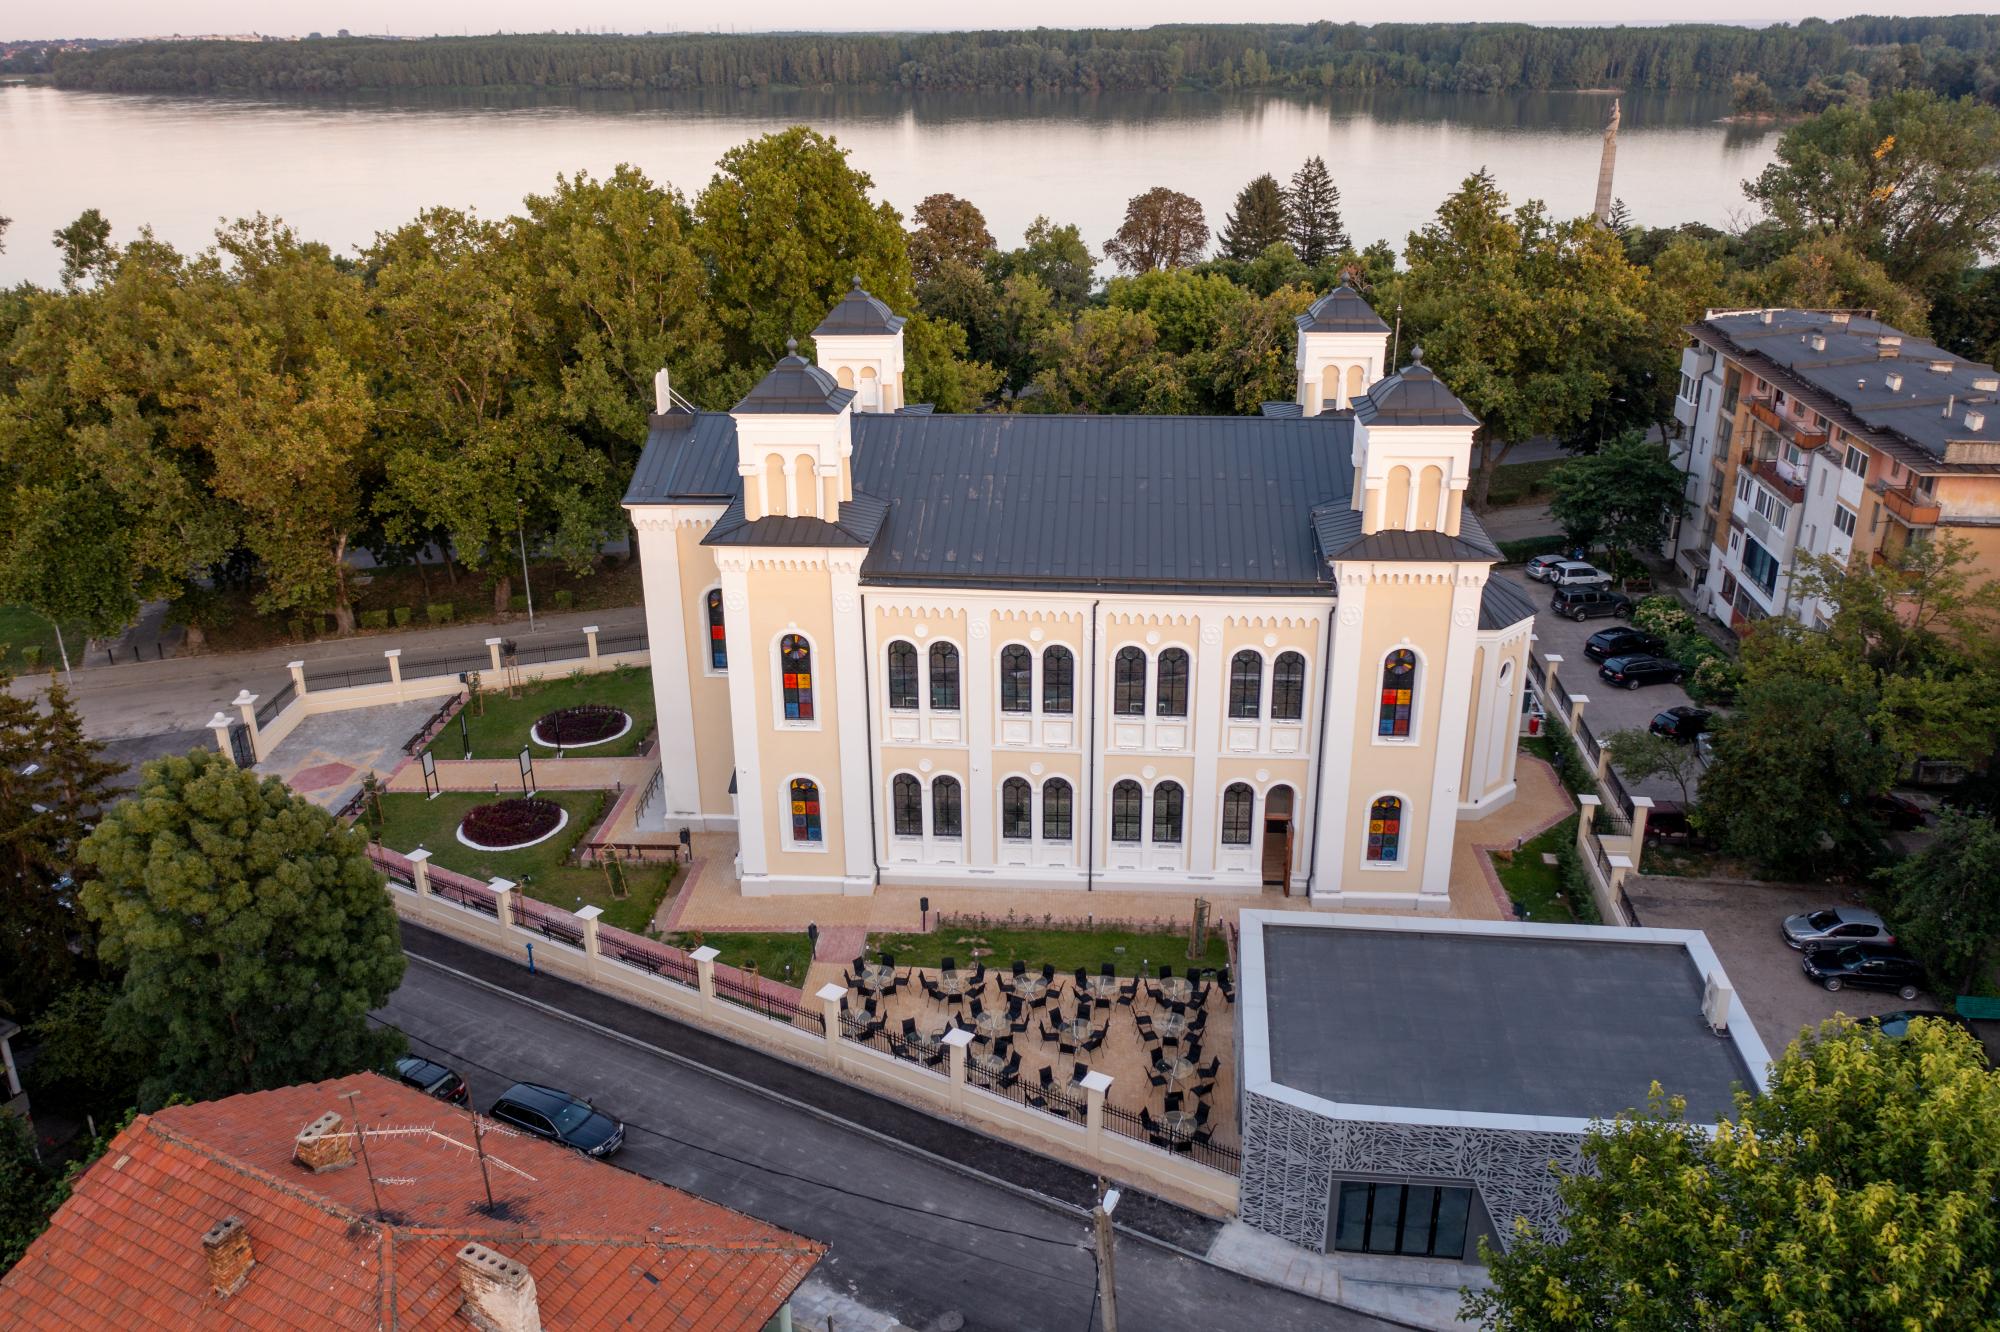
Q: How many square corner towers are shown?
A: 4